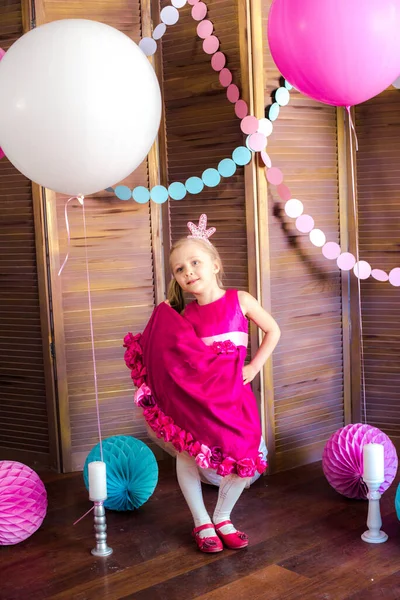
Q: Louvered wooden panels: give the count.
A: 5